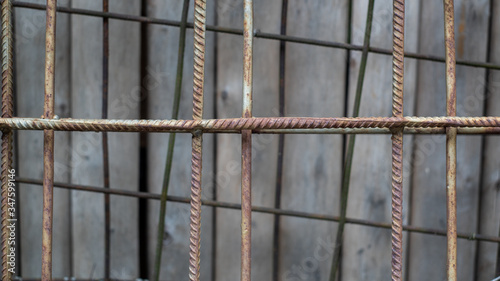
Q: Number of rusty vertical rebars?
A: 6